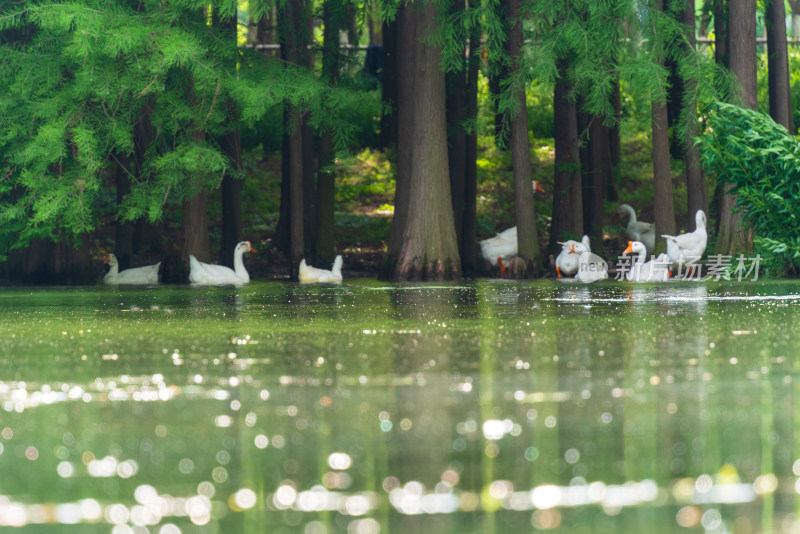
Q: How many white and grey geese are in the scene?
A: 9